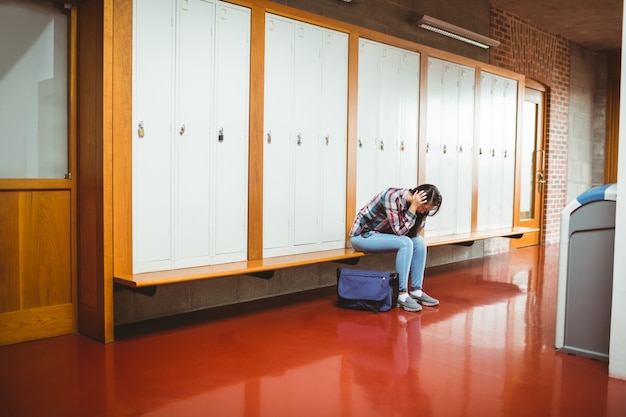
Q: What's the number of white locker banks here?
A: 5